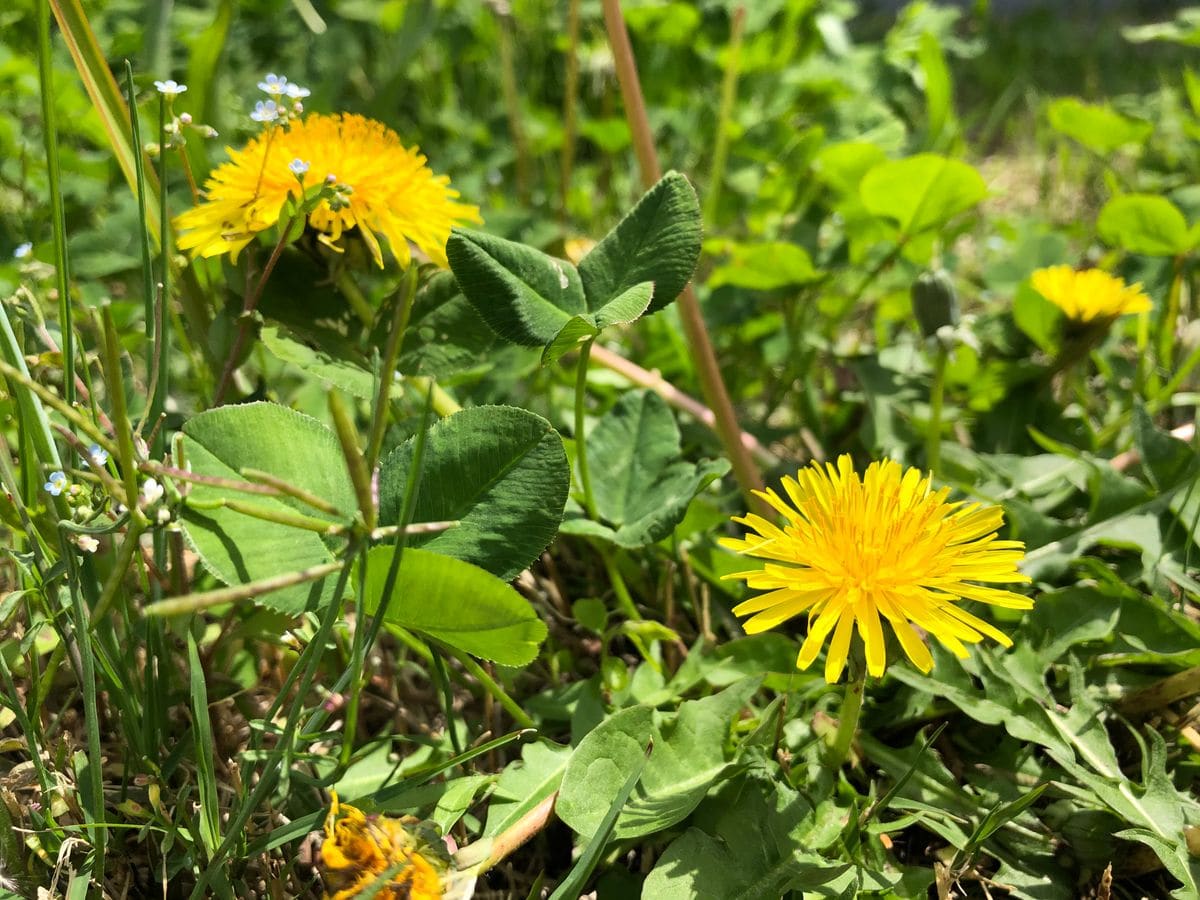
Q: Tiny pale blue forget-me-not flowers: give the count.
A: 8